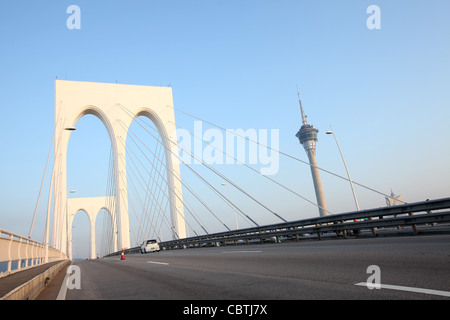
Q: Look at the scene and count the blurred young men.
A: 0